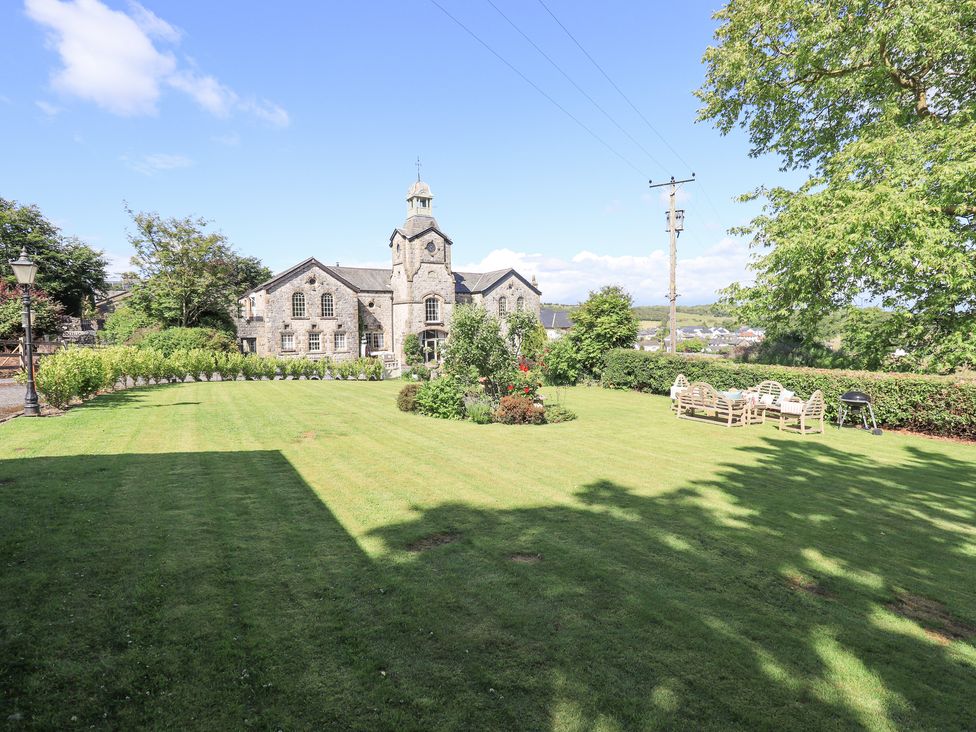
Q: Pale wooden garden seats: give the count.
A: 4